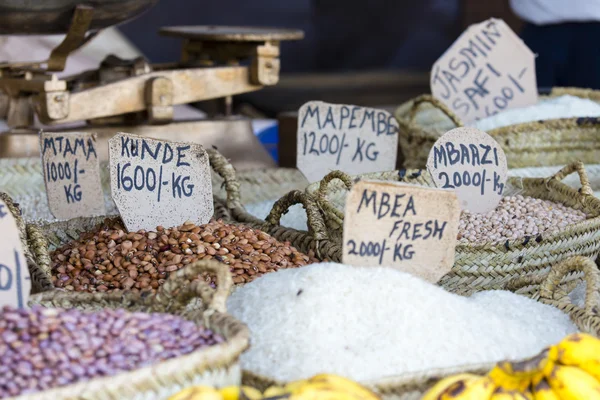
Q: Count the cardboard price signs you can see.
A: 7